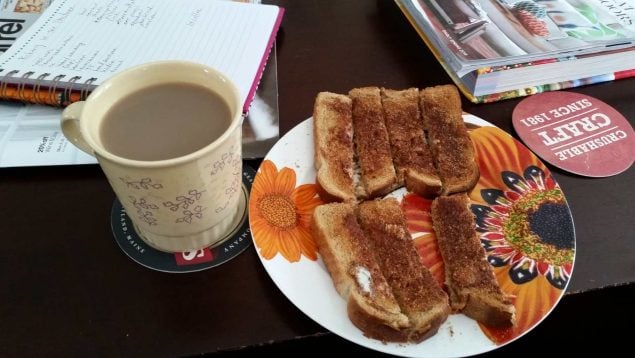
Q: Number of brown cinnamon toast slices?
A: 7